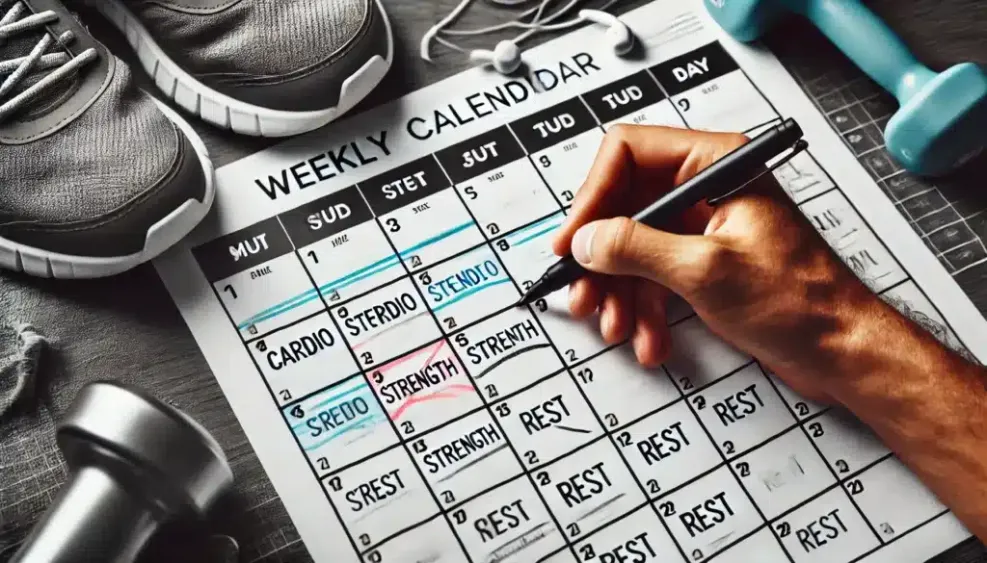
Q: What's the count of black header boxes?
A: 7